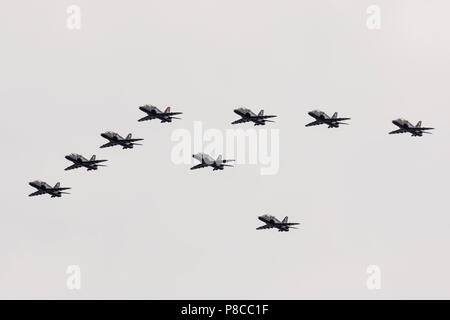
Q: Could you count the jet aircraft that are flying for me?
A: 9